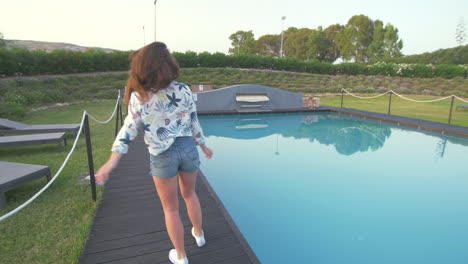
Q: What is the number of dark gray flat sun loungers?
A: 3